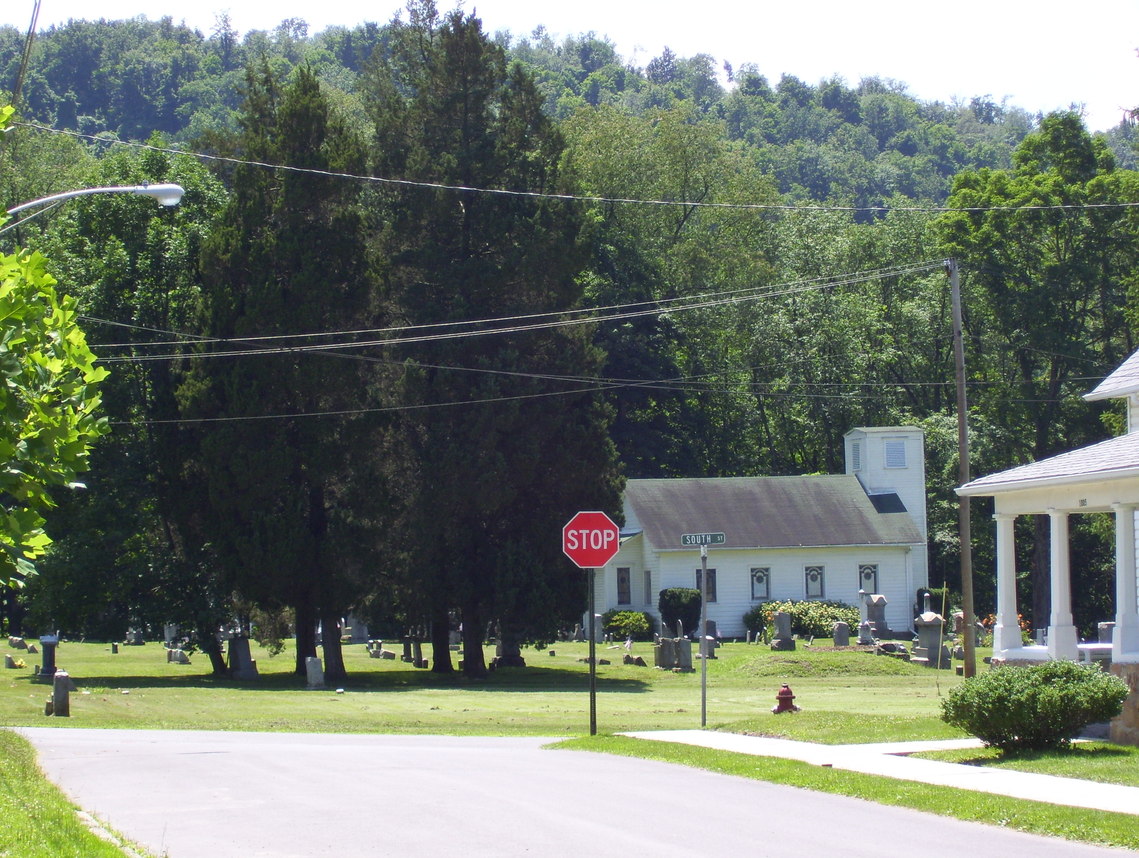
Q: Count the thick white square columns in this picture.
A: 3